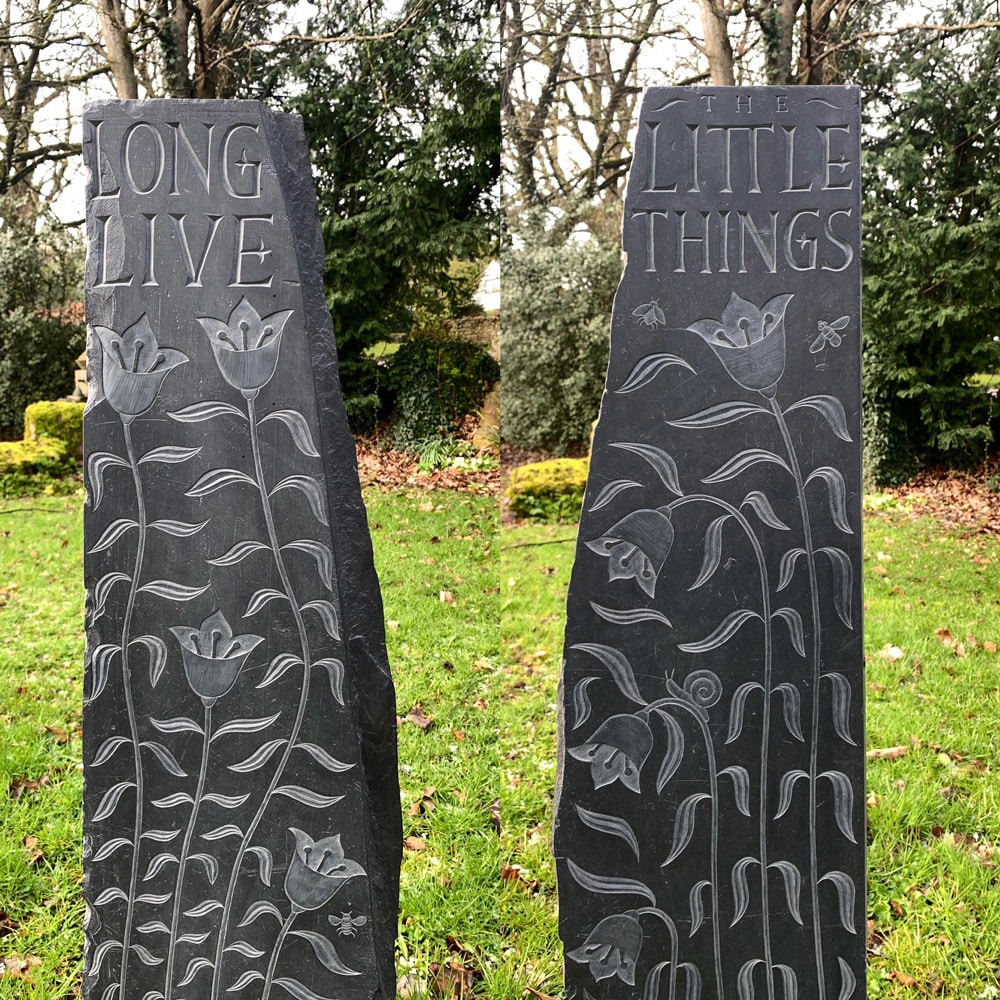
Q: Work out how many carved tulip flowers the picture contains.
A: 8